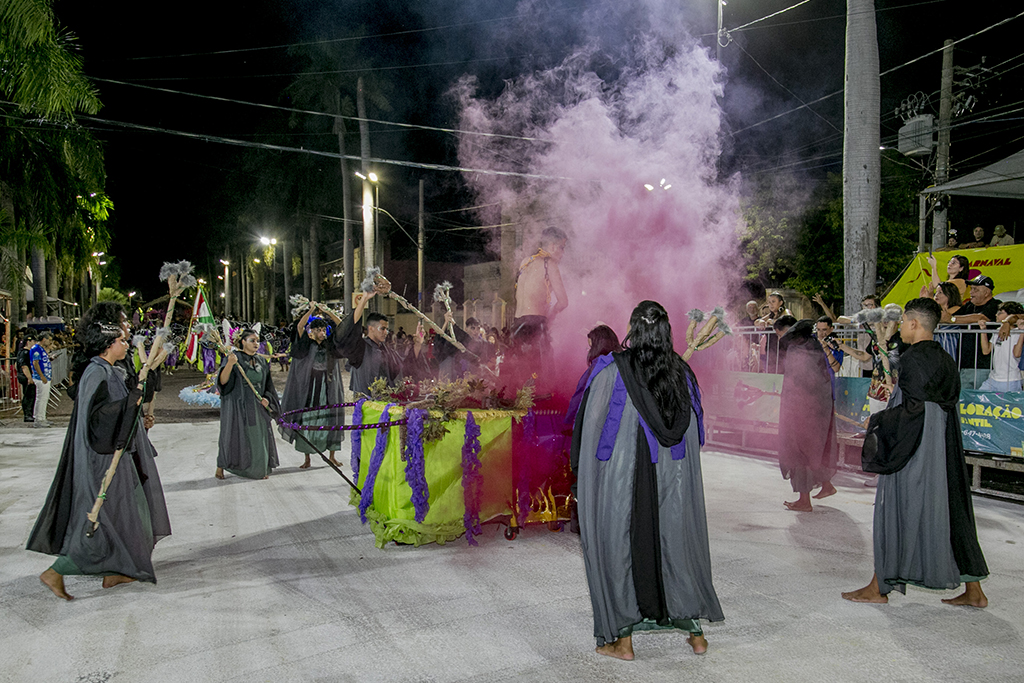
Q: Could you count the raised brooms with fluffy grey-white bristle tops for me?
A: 8